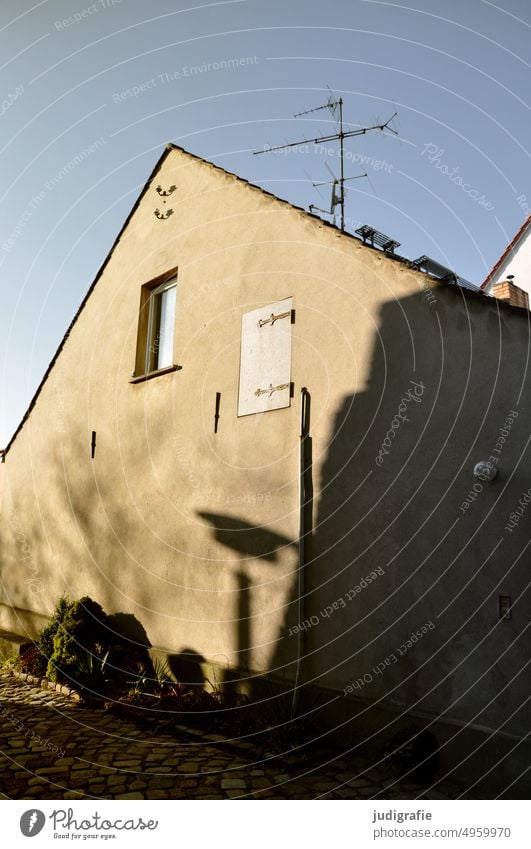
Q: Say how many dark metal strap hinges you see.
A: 2